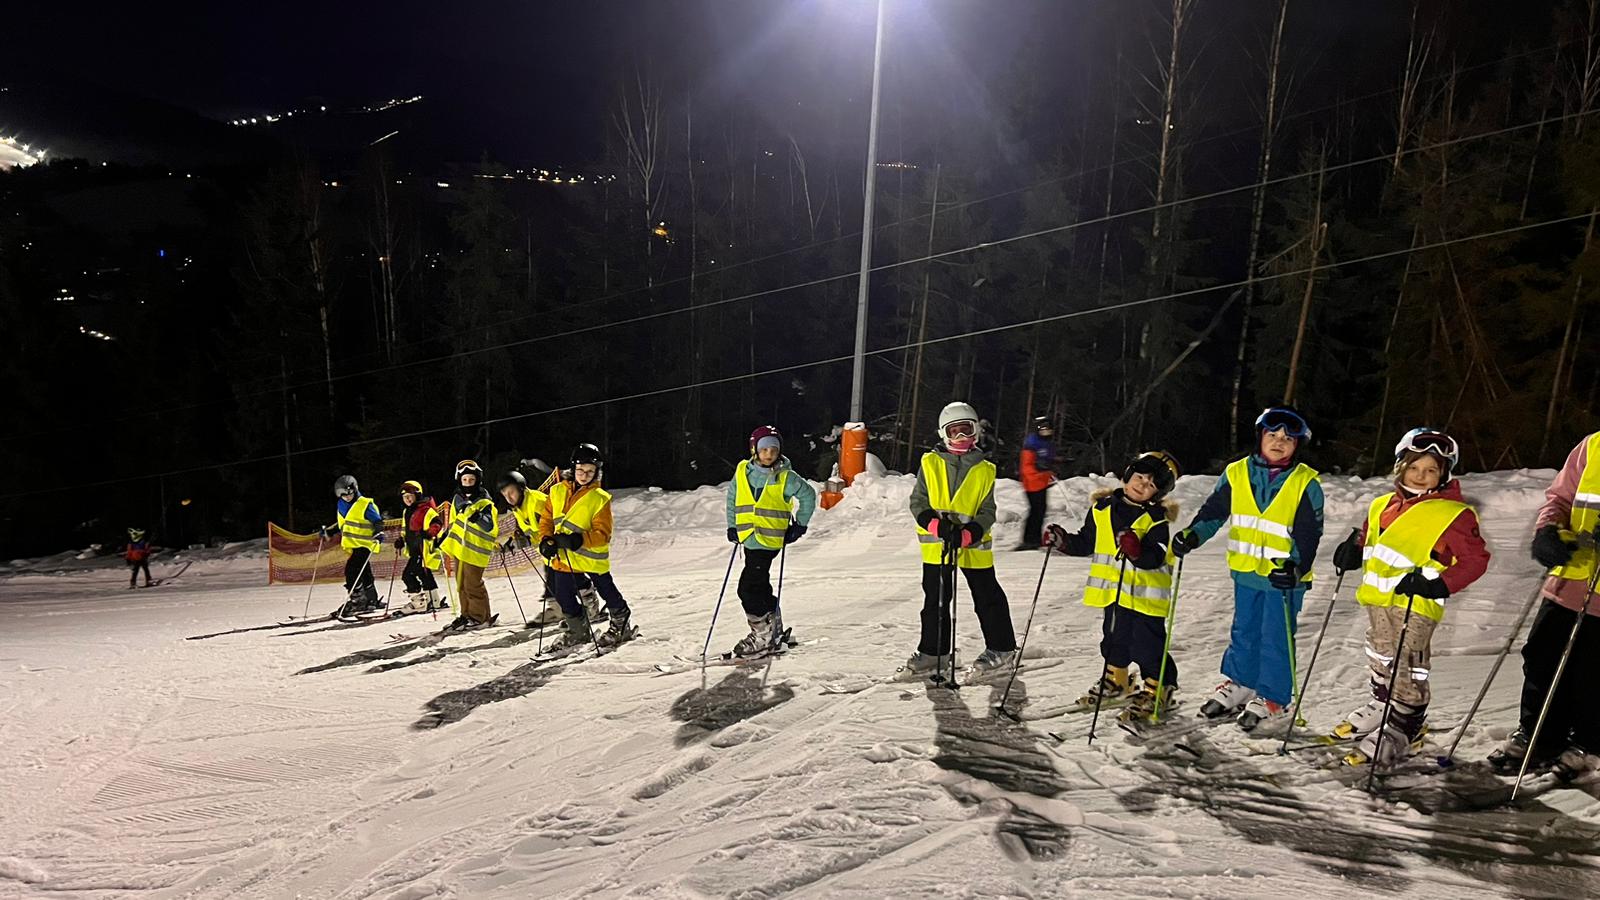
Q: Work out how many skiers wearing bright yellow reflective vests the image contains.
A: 11